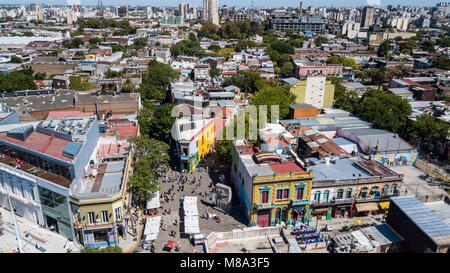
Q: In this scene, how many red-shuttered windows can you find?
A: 4